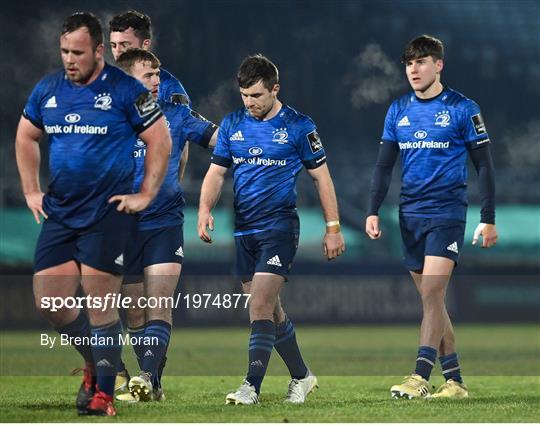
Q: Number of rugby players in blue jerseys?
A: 5